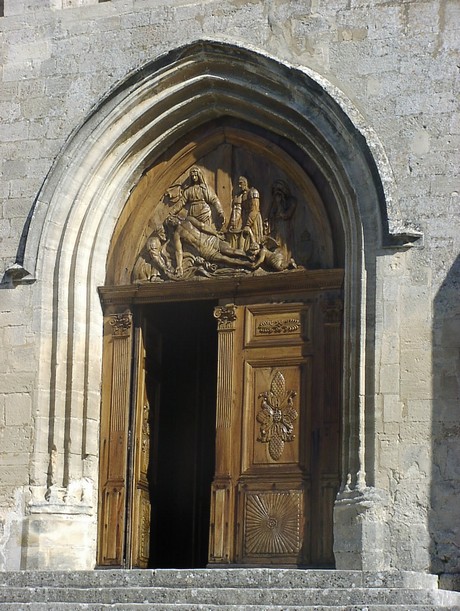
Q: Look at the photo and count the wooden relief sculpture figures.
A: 6